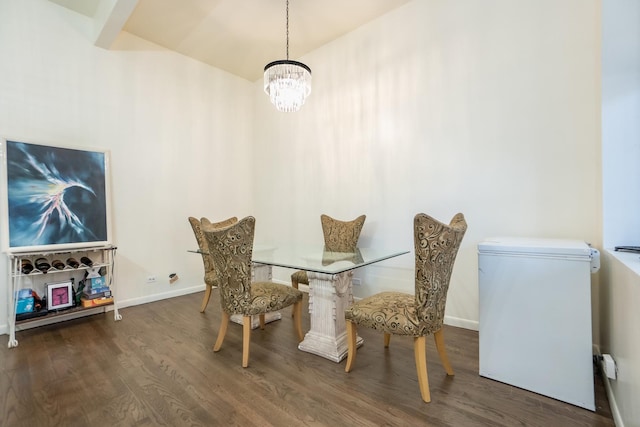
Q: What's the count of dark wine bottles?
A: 5